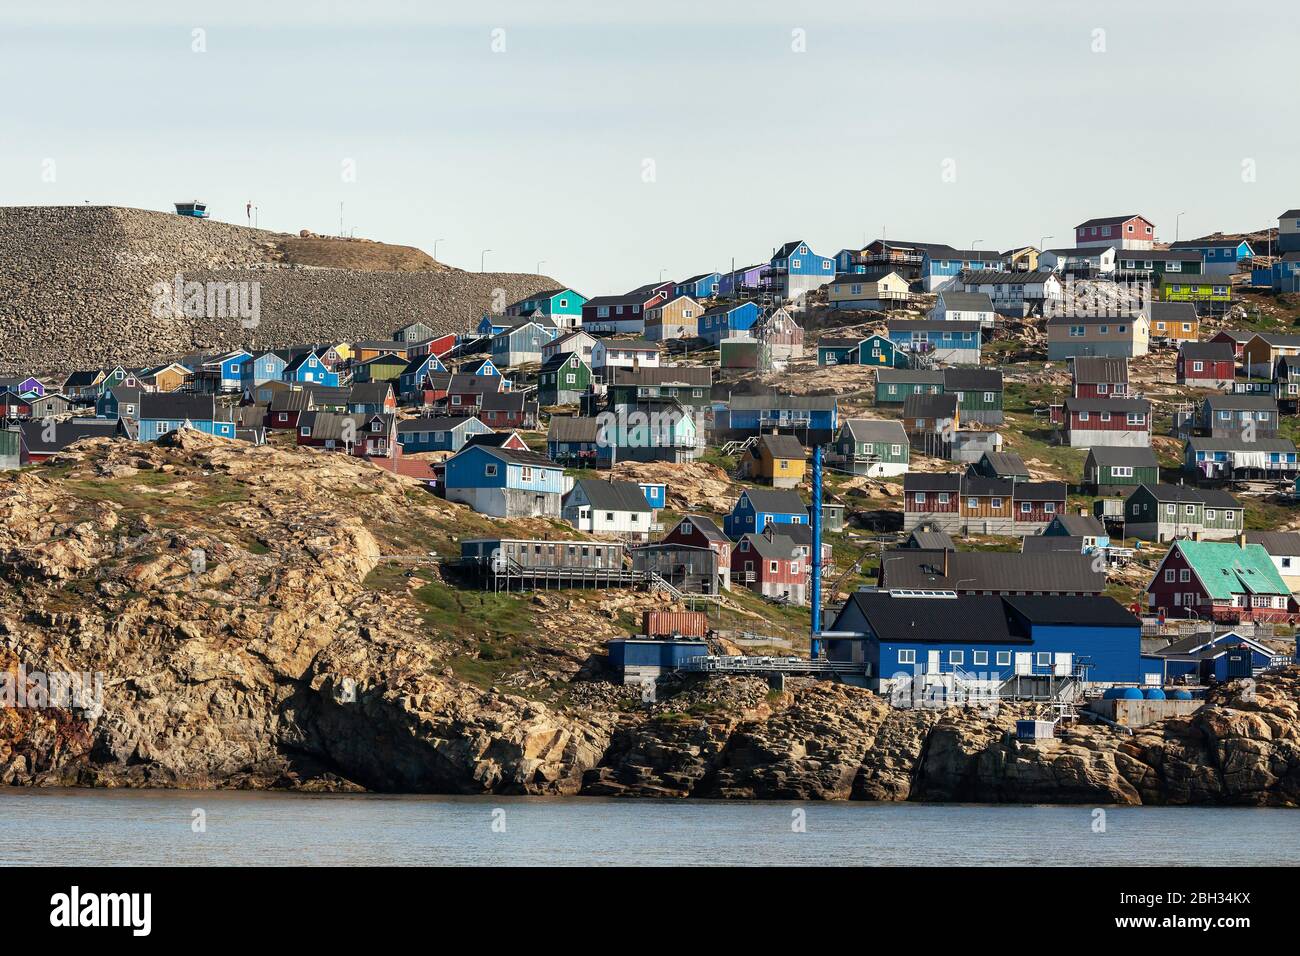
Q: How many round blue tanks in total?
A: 3